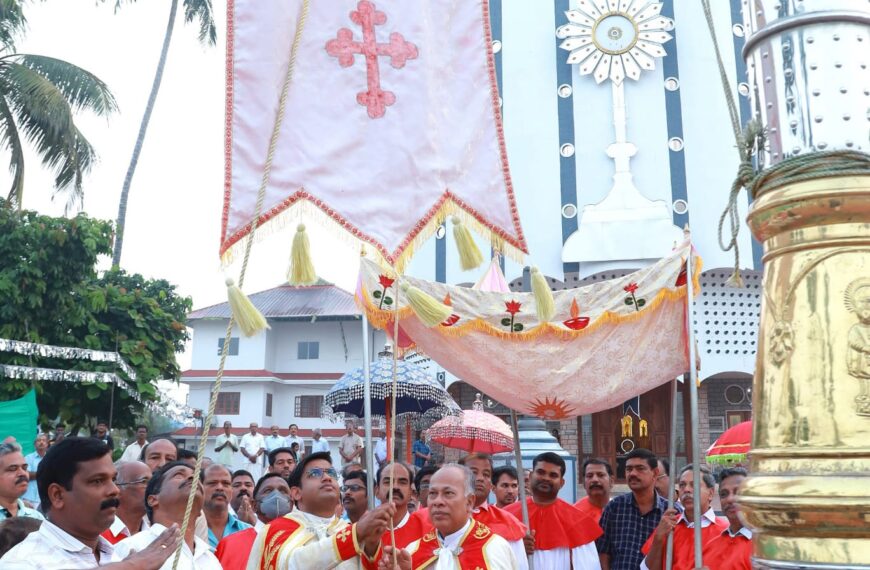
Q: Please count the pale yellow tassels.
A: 5